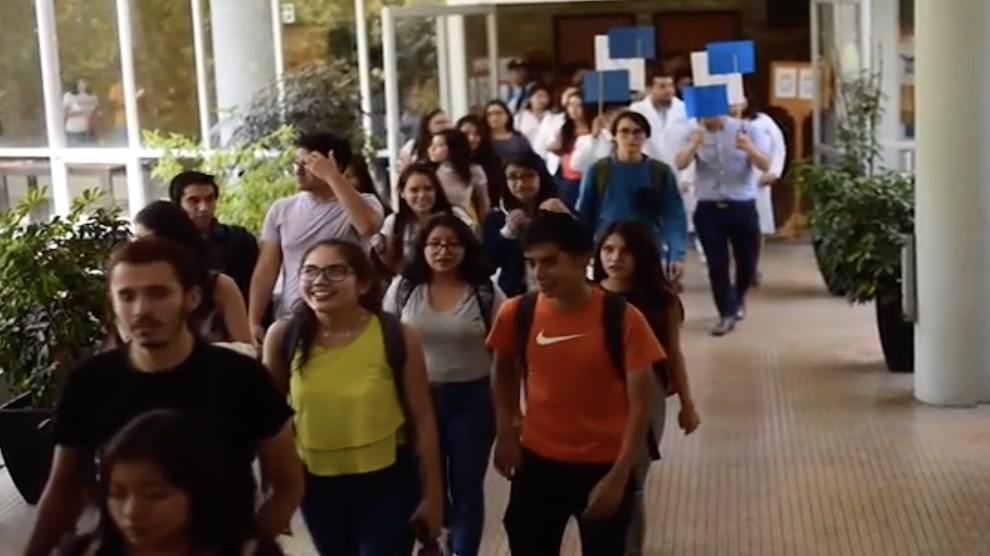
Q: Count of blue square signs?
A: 4